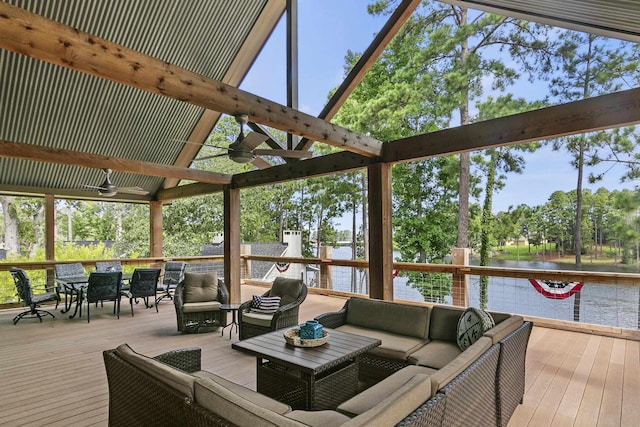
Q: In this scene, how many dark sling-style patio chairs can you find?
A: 6